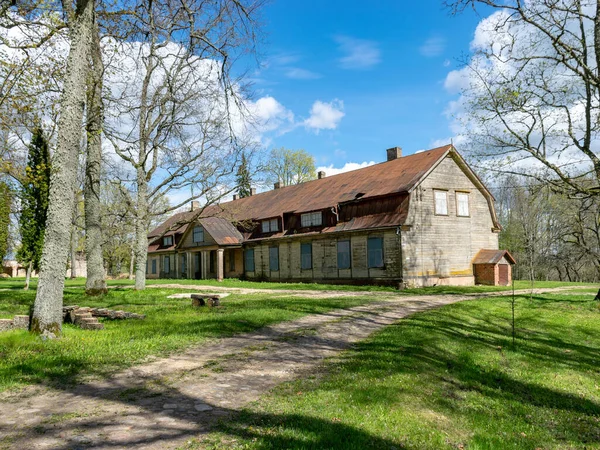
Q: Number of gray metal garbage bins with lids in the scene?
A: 0